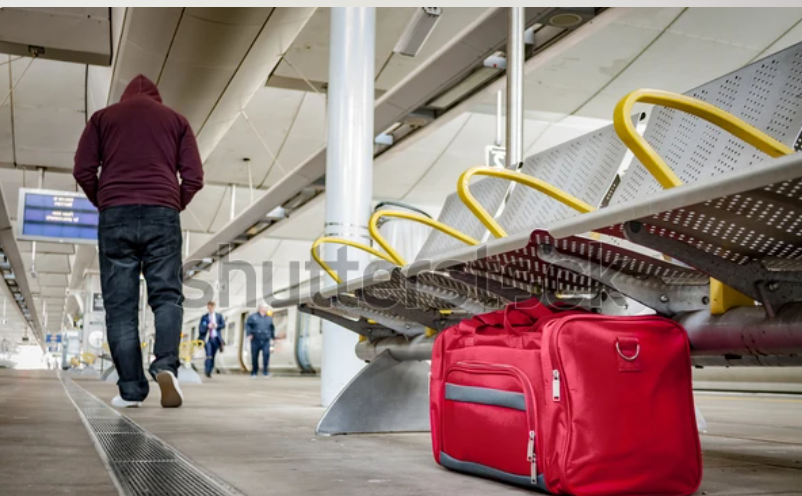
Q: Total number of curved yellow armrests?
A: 4